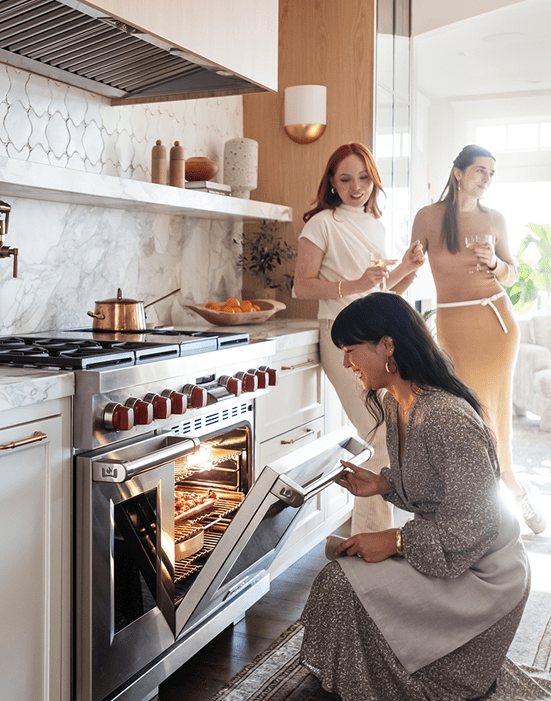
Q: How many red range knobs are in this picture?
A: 9